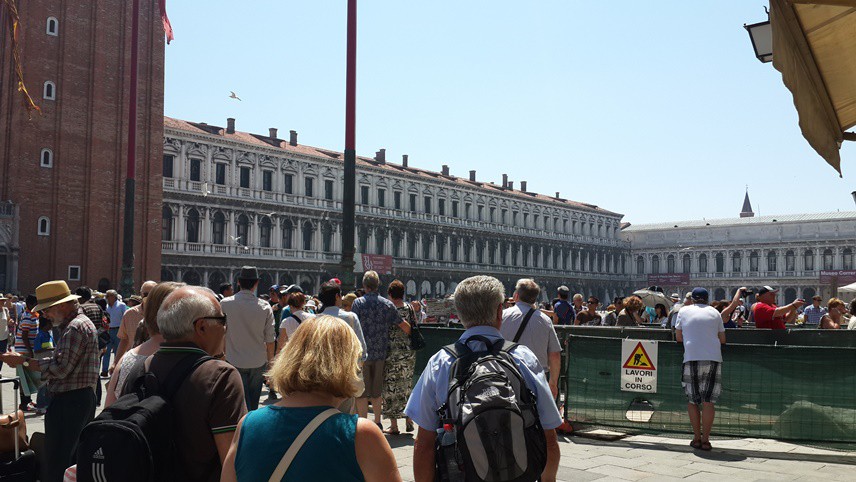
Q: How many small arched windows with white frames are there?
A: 4